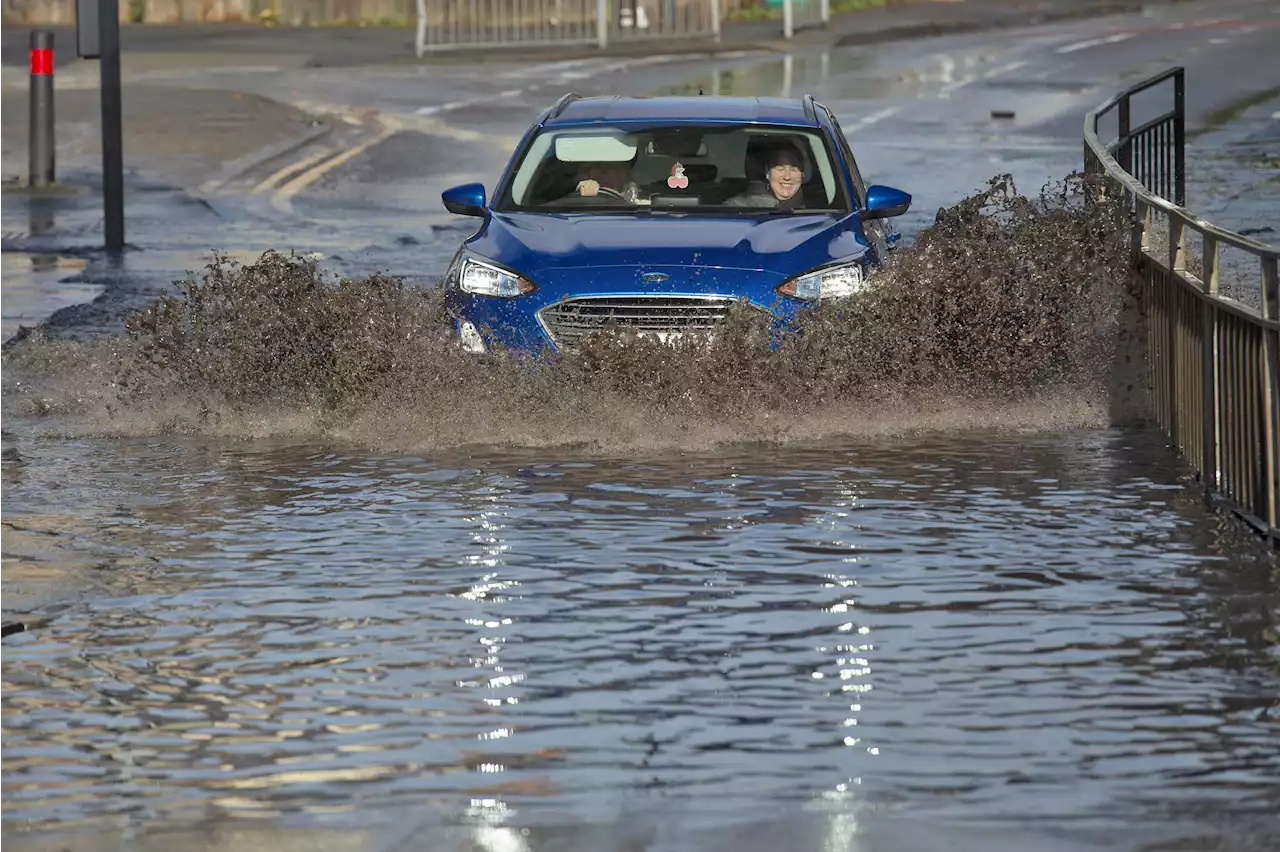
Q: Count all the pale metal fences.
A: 2